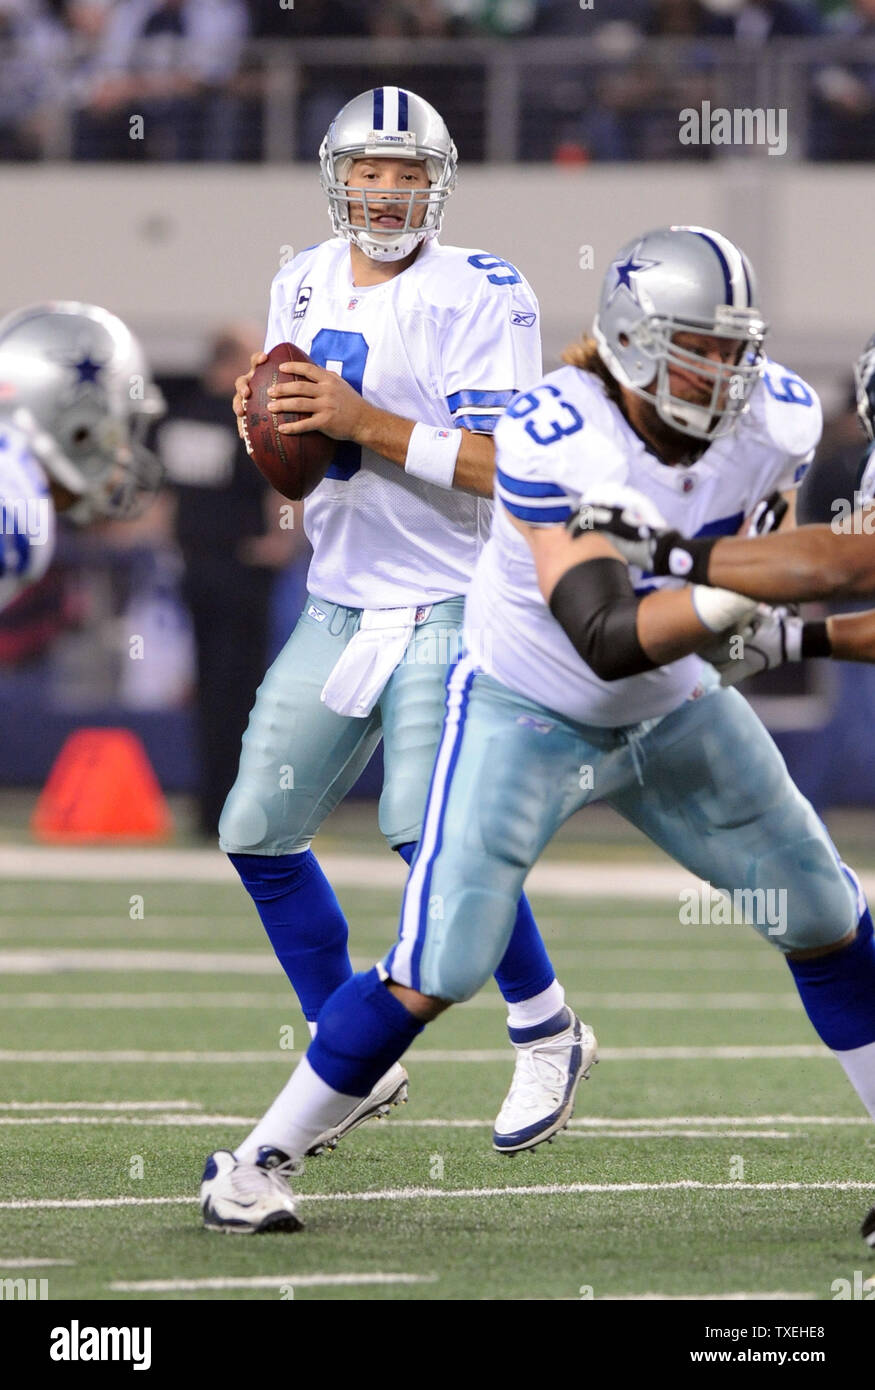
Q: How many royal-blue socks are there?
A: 4